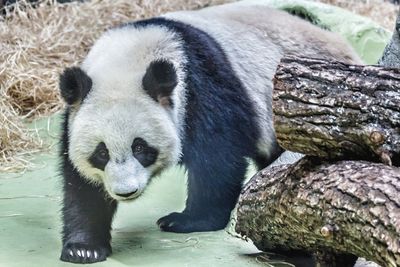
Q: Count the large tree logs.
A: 2